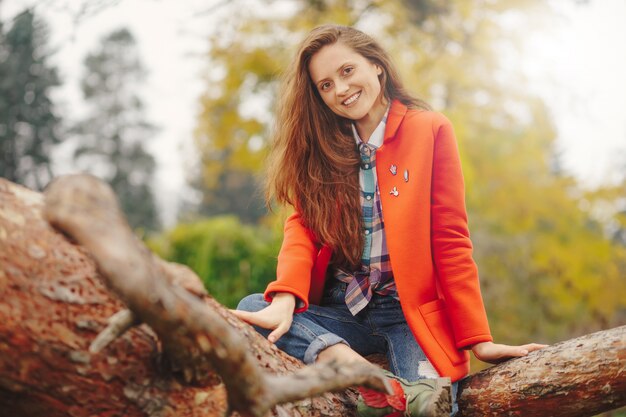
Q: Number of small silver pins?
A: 3